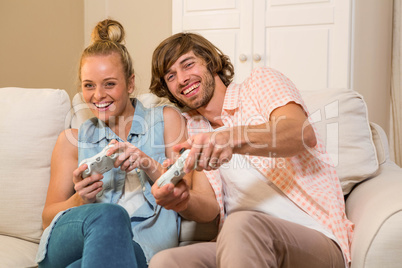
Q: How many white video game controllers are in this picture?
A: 2